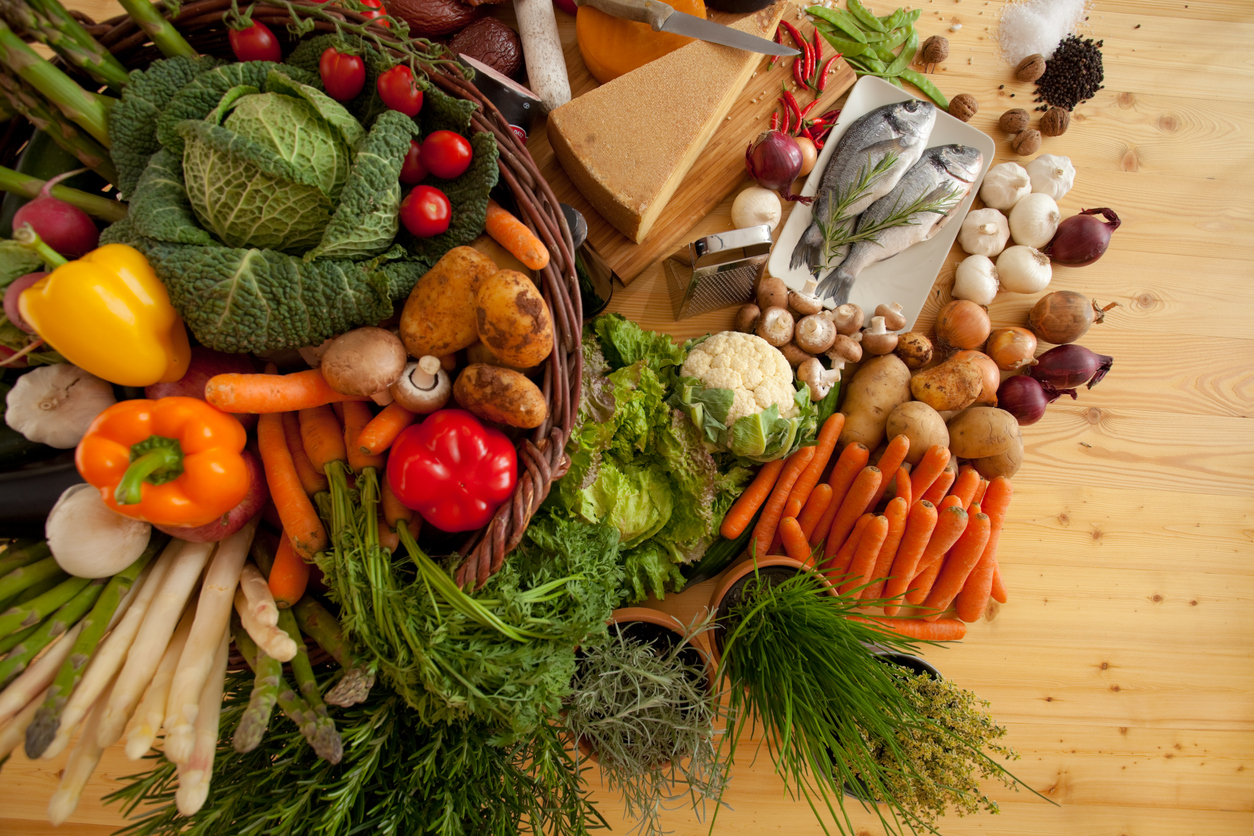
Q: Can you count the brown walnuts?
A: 6